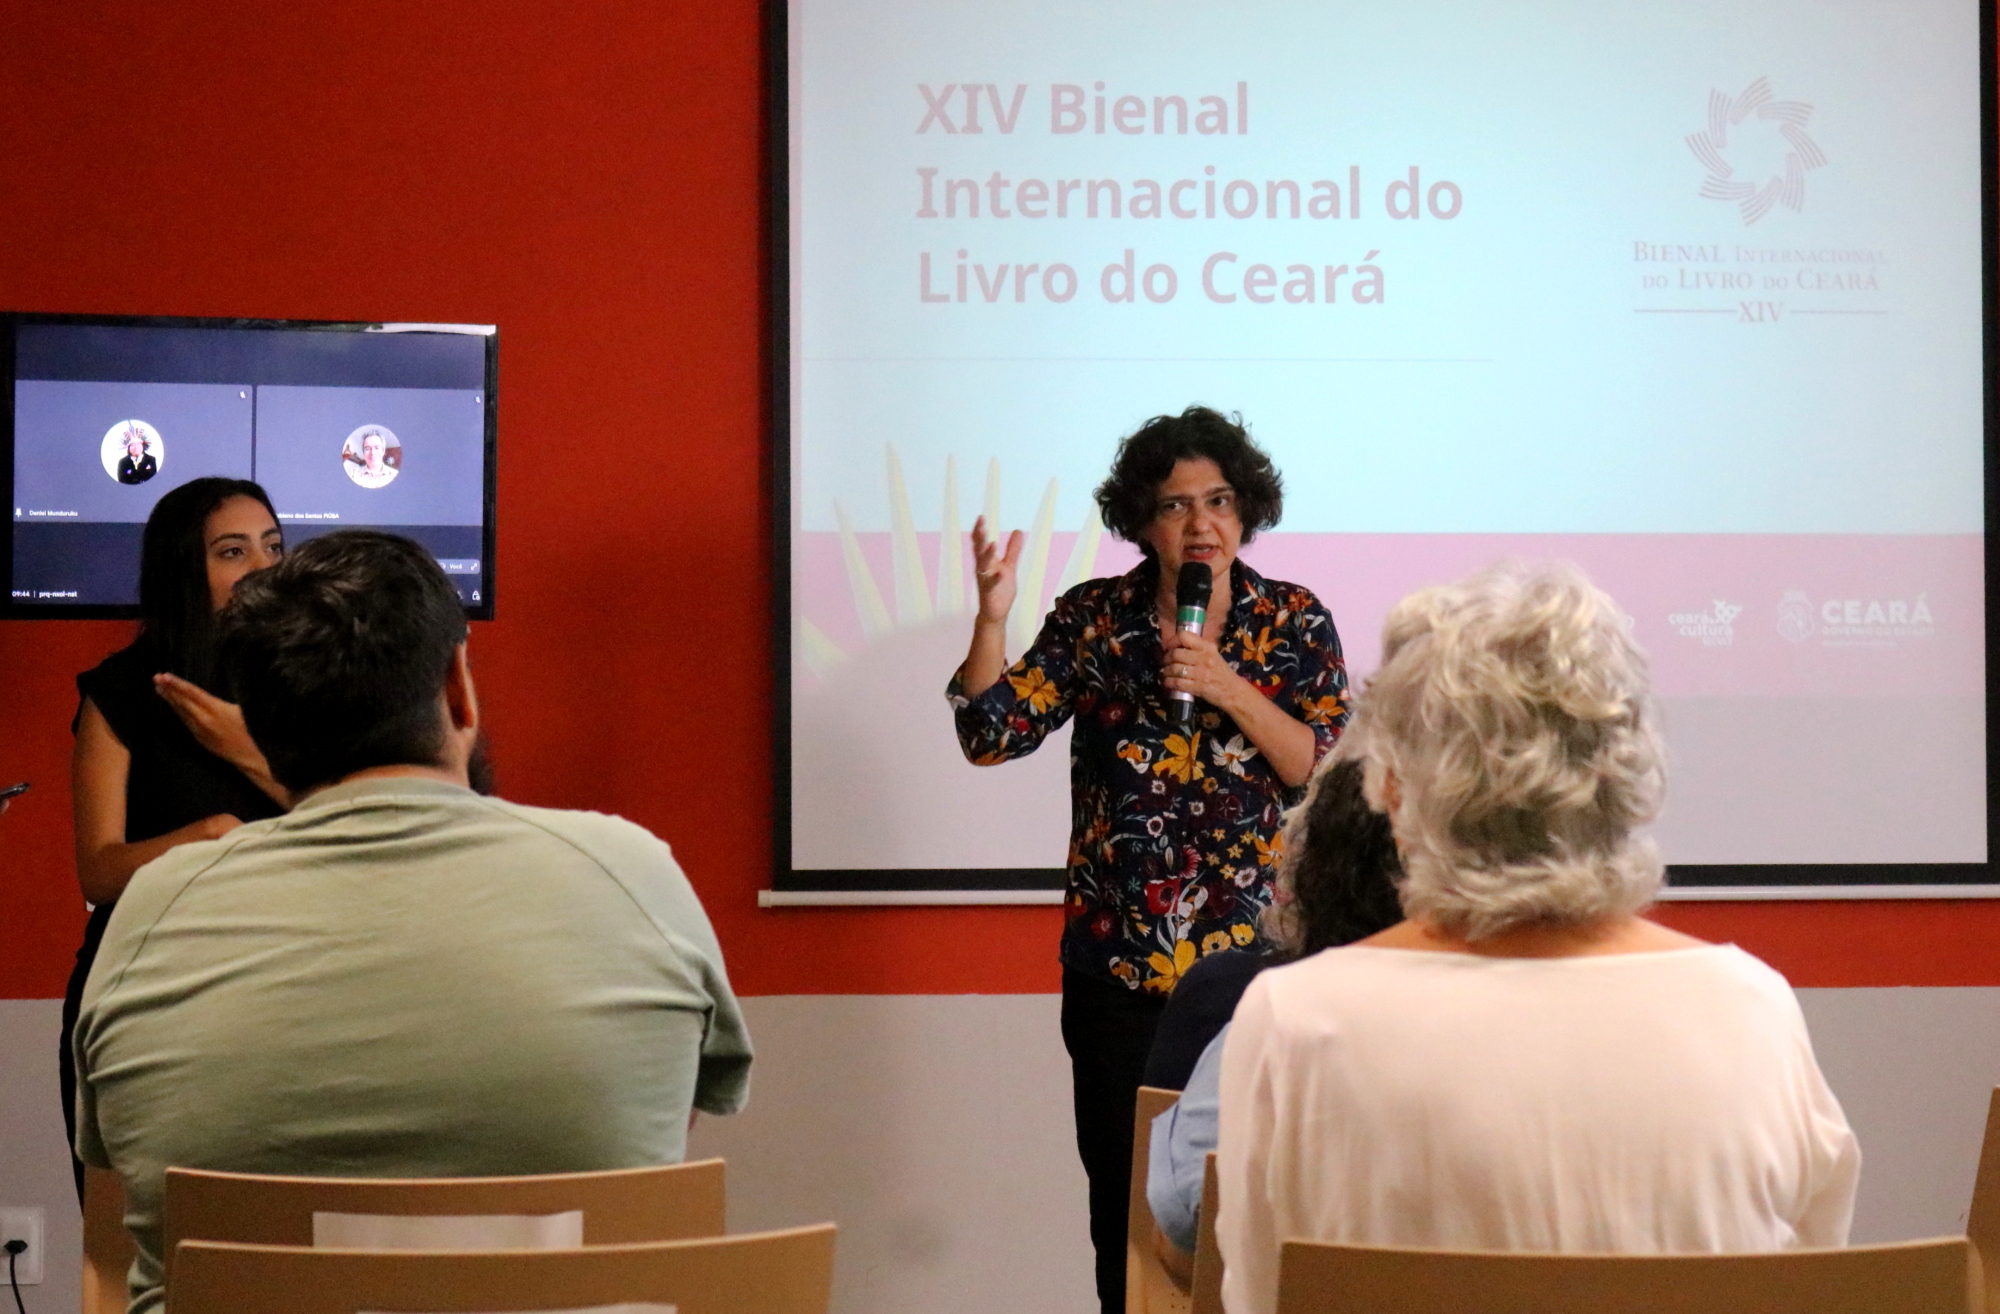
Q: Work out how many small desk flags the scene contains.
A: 0